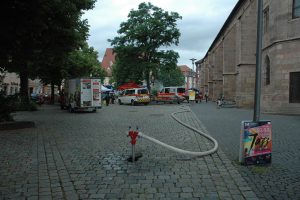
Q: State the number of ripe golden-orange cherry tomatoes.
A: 0